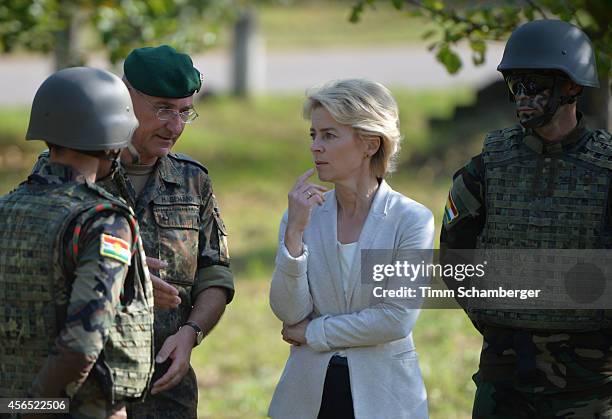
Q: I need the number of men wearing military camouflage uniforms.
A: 3